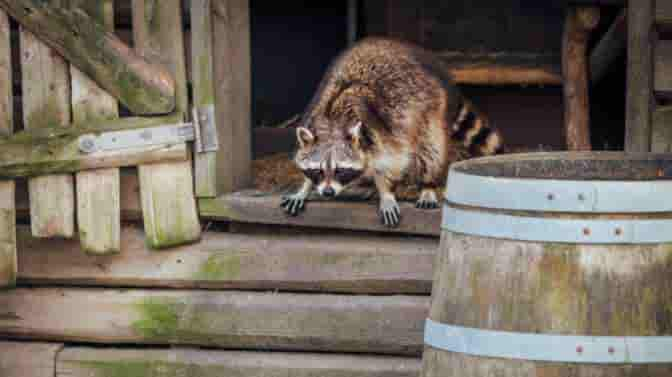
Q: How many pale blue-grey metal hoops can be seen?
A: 3